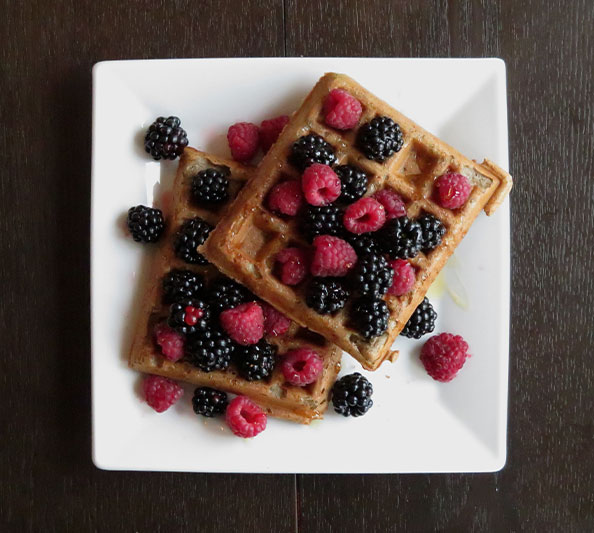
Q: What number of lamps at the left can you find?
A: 0